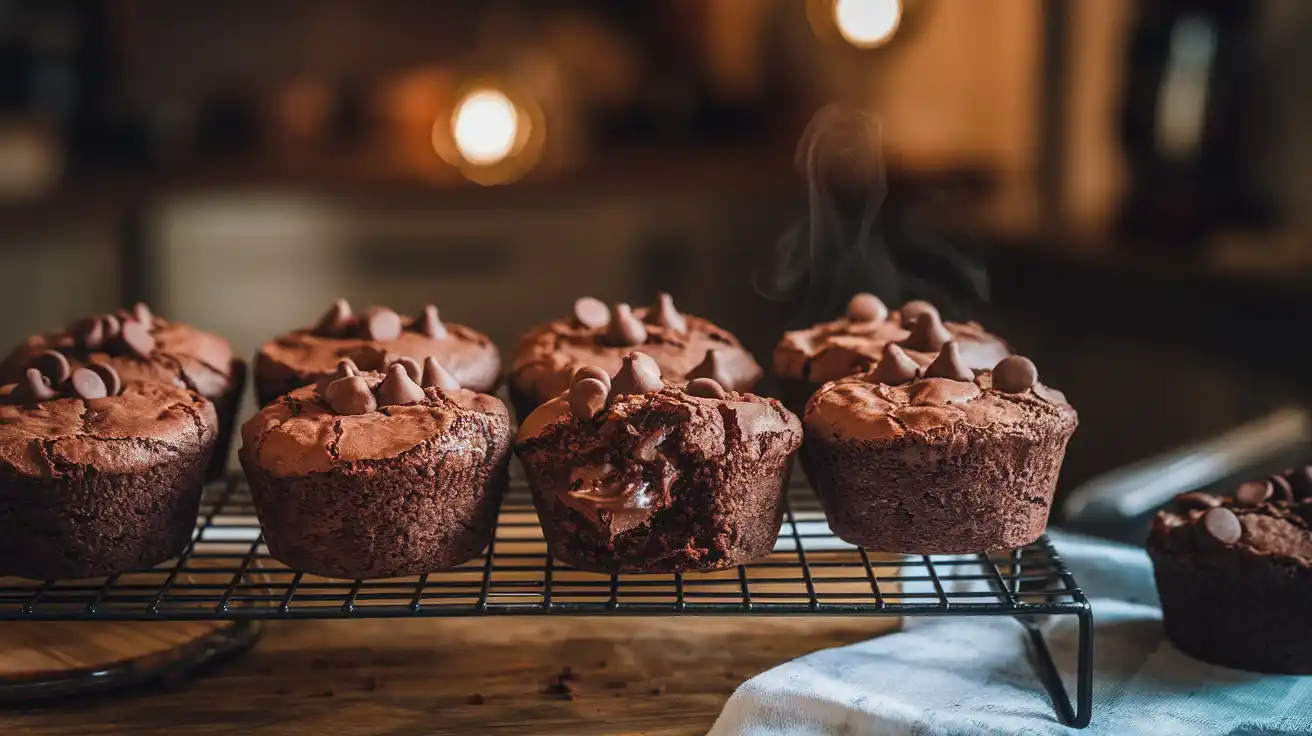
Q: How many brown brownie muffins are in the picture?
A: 9